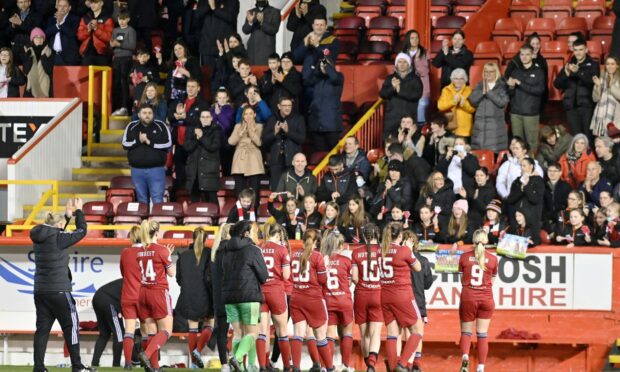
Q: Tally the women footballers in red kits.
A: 8